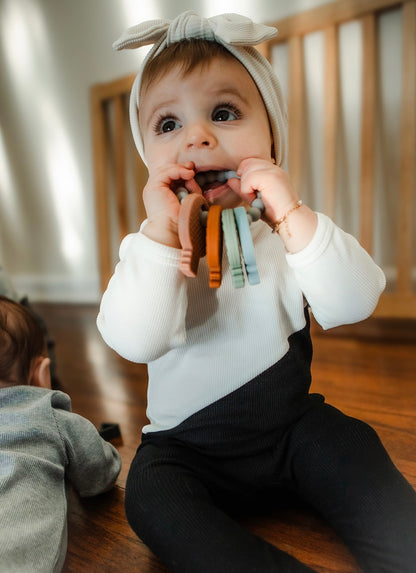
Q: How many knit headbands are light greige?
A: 1